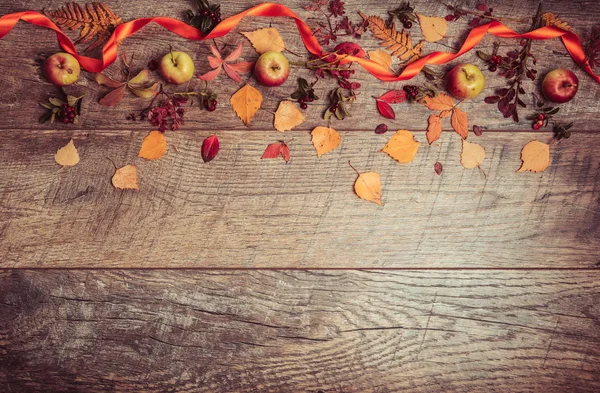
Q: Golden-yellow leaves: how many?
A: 13